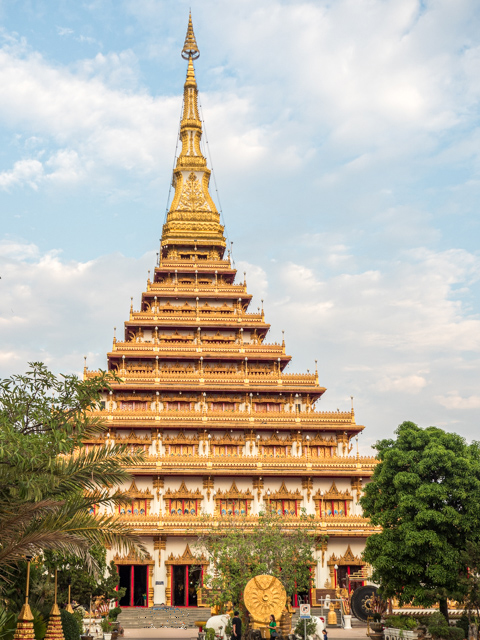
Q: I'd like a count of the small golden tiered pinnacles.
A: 3